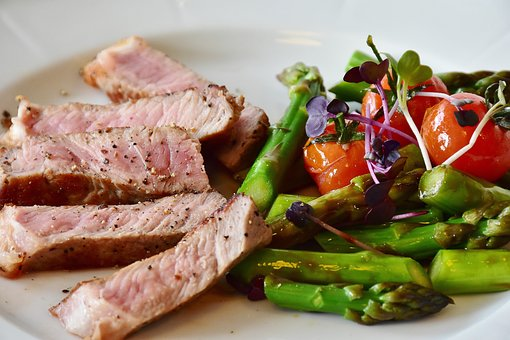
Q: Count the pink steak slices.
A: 5